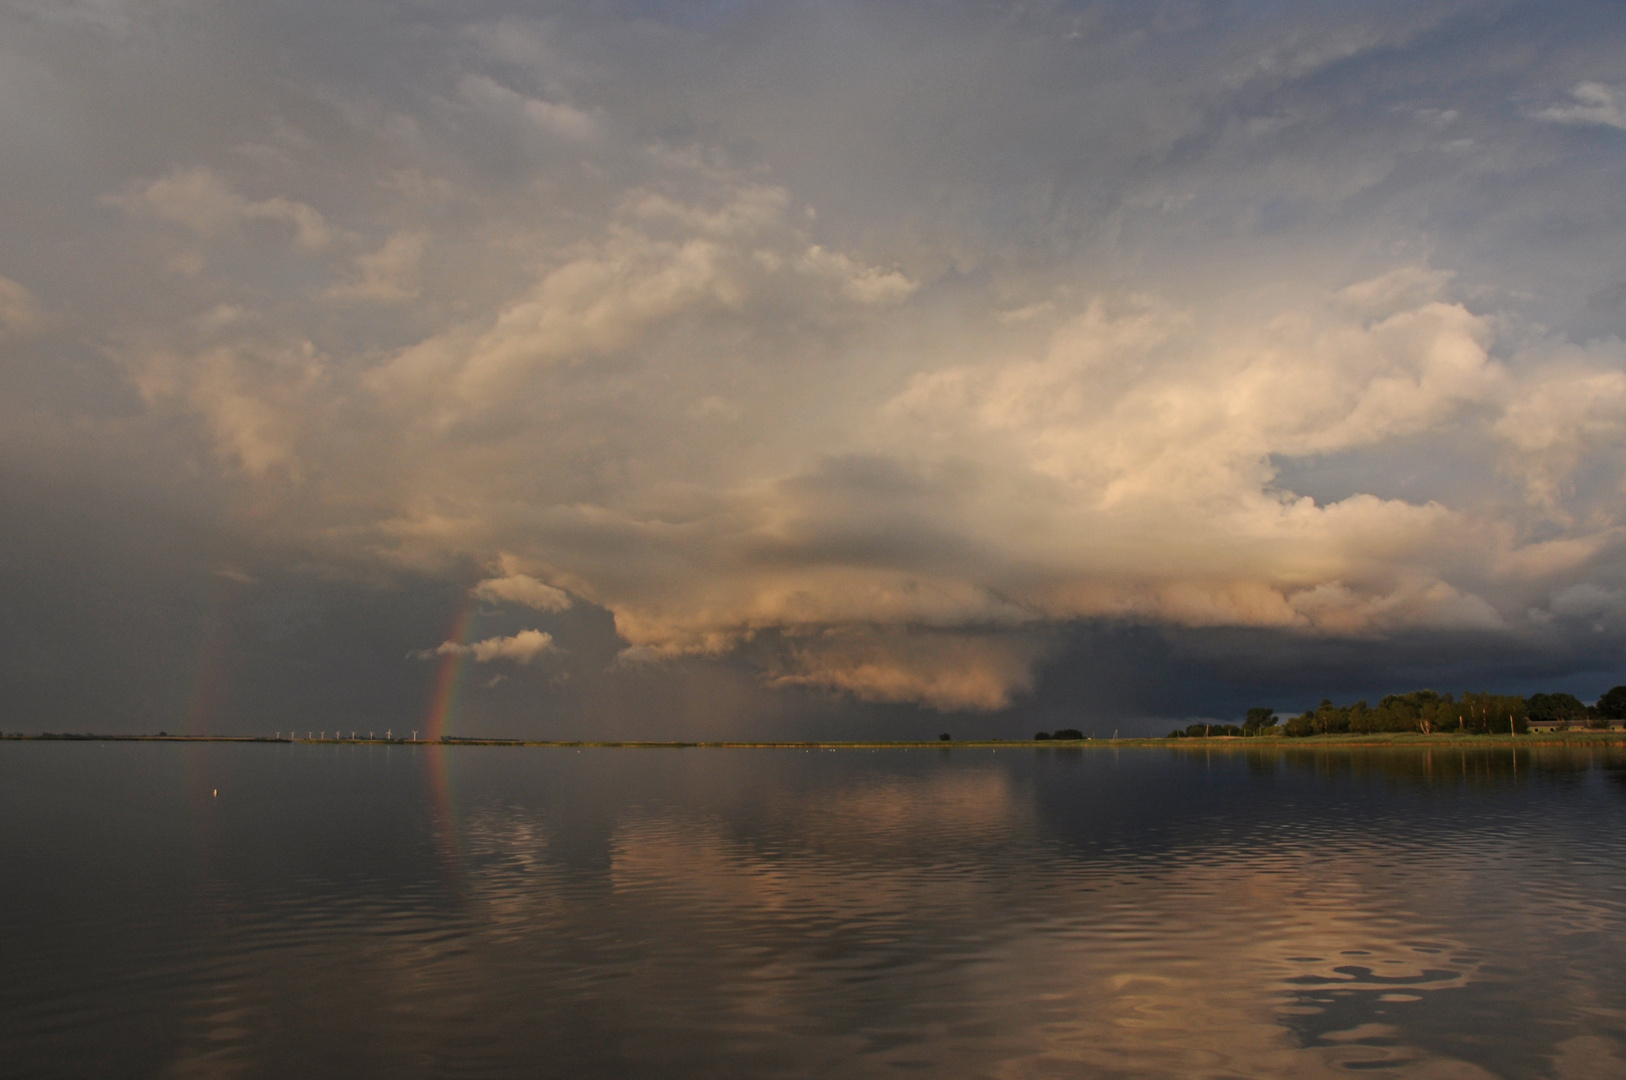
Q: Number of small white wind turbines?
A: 9